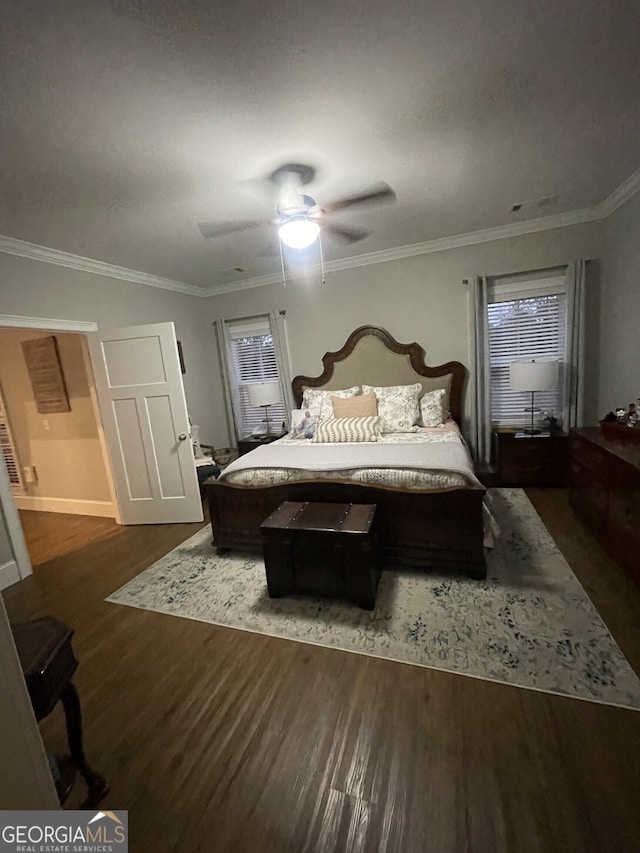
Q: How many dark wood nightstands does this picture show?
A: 2